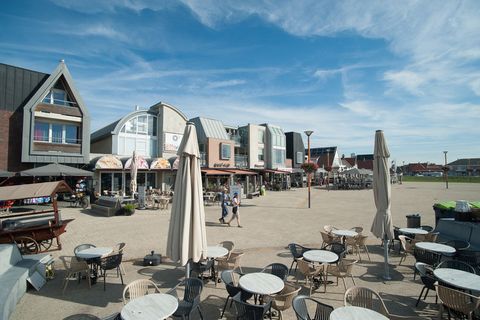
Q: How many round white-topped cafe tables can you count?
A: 10